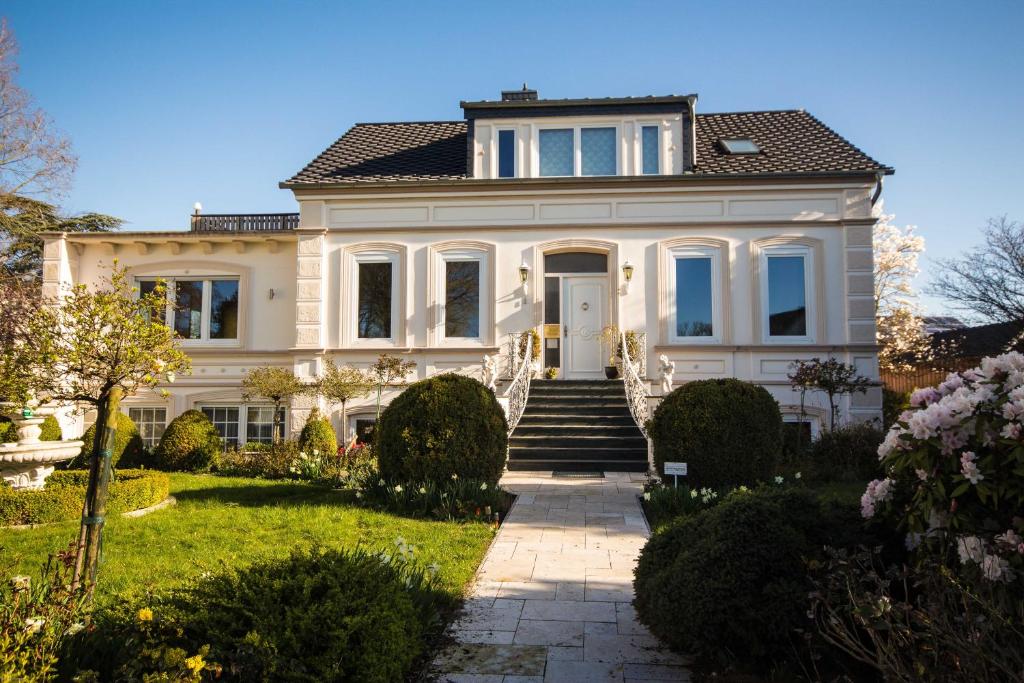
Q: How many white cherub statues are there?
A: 2